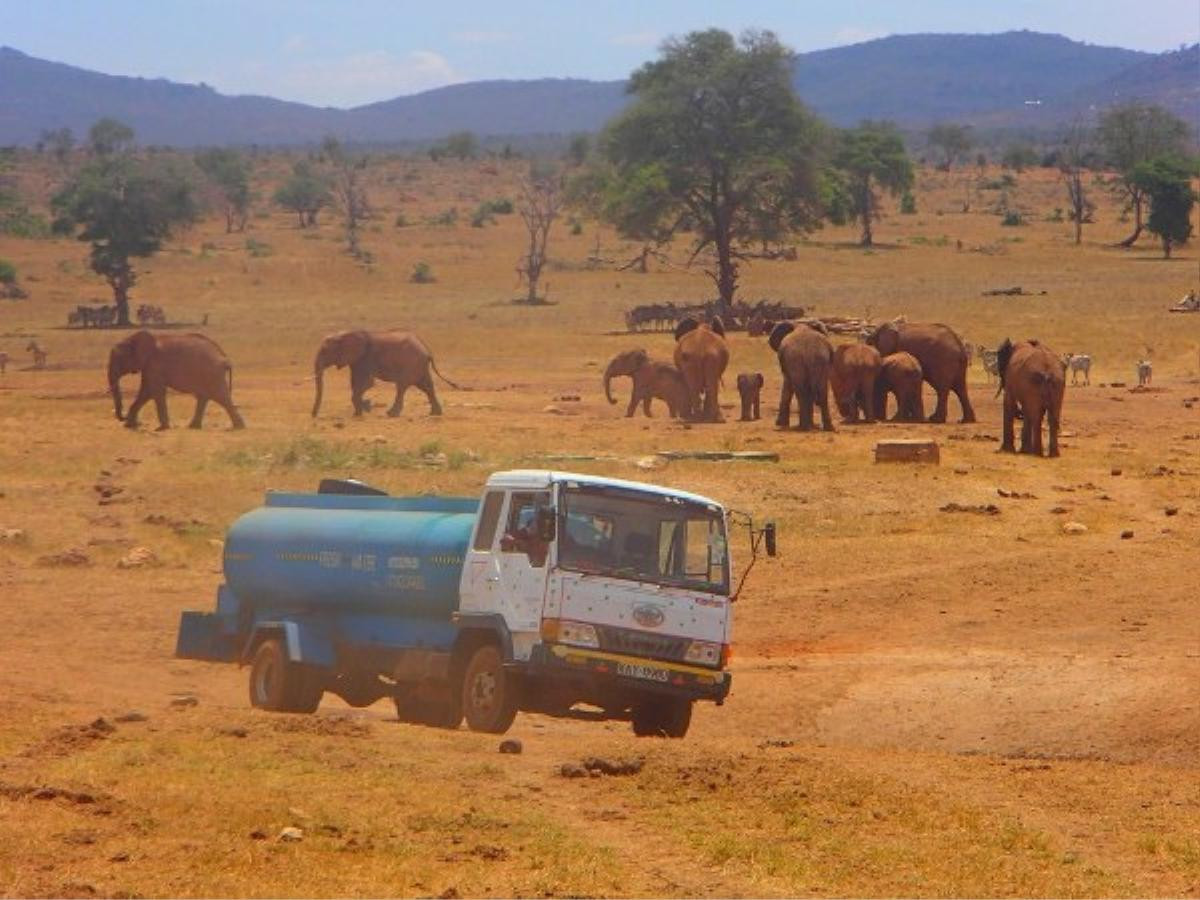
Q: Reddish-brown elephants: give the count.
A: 10